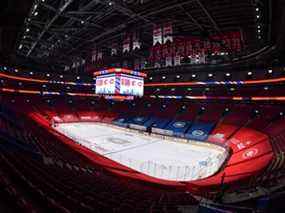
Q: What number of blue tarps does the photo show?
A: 5